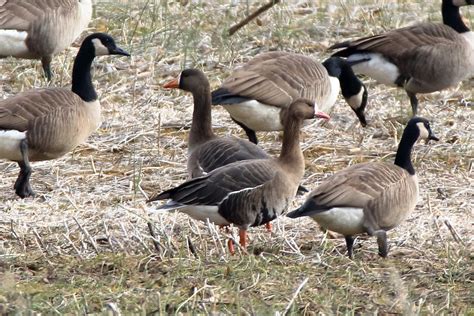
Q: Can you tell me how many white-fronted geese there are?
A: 2